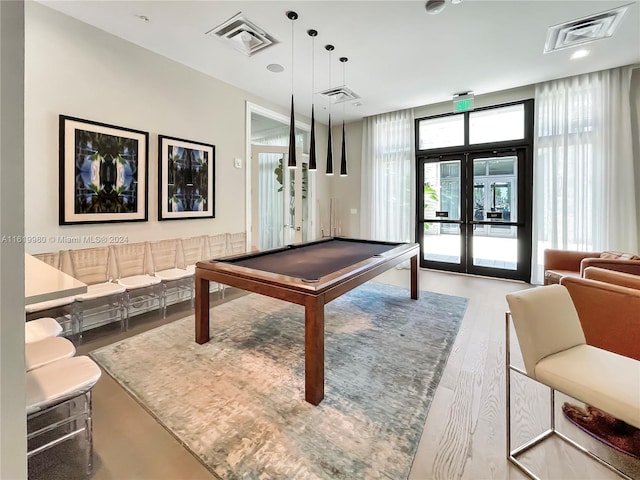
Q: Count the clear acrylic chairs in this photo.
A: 10